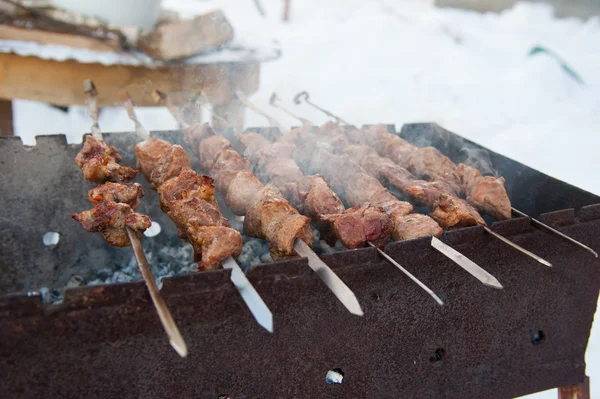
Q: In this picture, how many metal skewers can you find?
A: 7